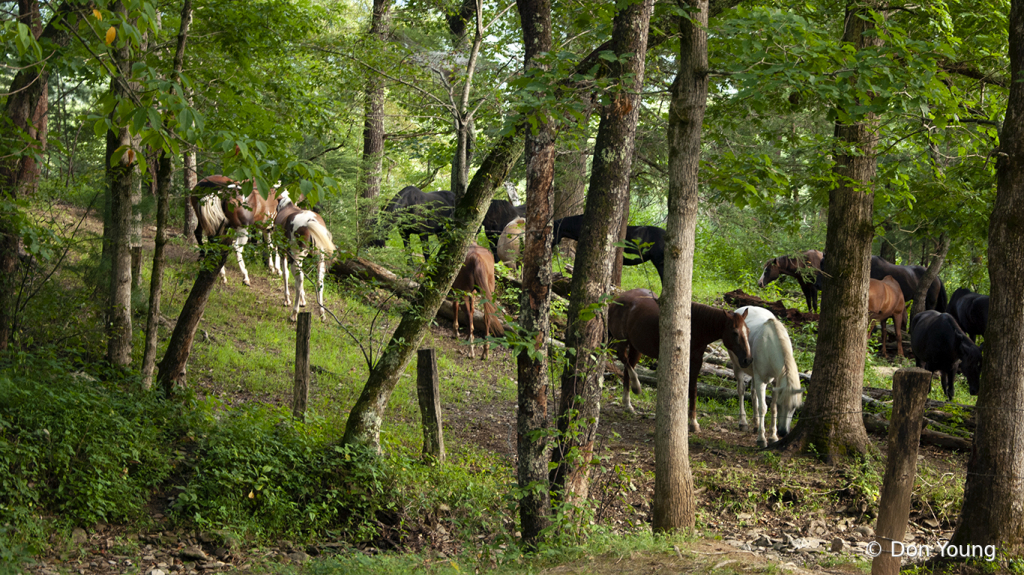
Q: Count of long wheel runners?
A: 0